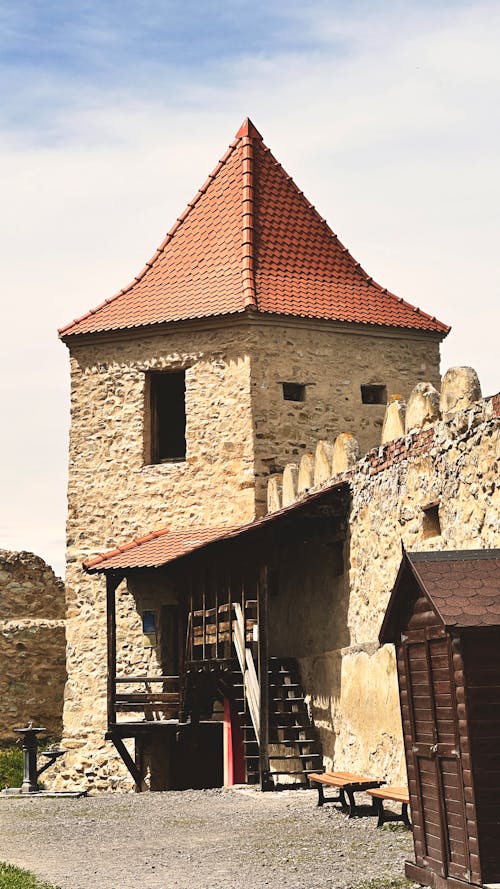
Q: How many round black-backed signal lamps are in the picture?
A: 0